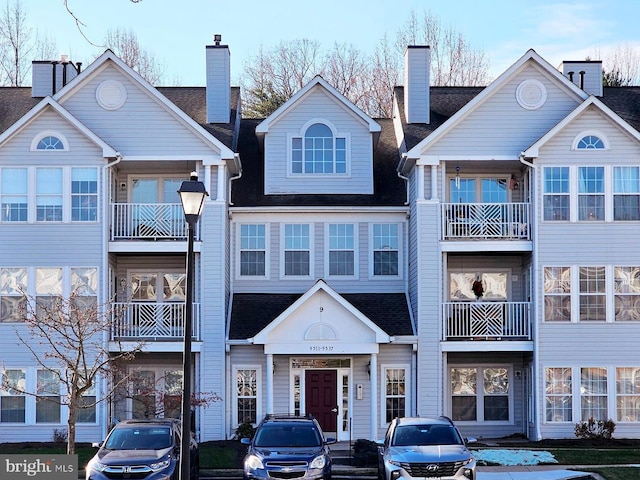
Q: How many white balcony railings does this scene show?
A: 4